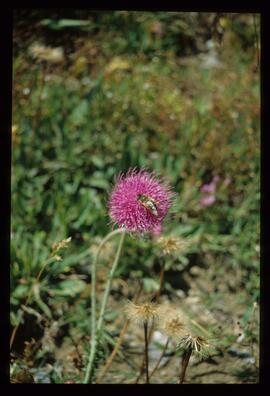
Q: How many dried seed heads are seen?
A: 4